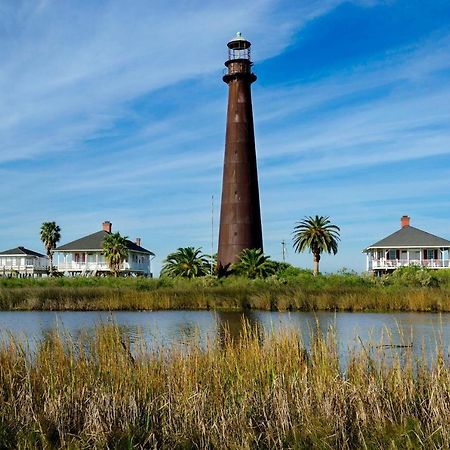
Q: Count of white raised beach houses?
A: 3